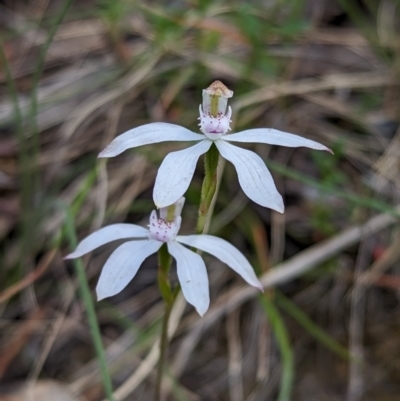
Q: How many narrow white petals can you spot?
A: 8